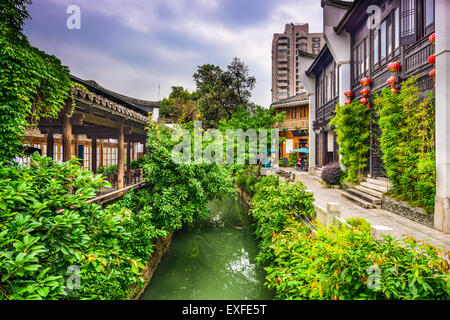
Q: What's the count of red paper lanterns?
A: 11